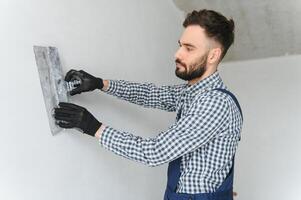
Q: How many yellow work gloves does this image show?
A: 0